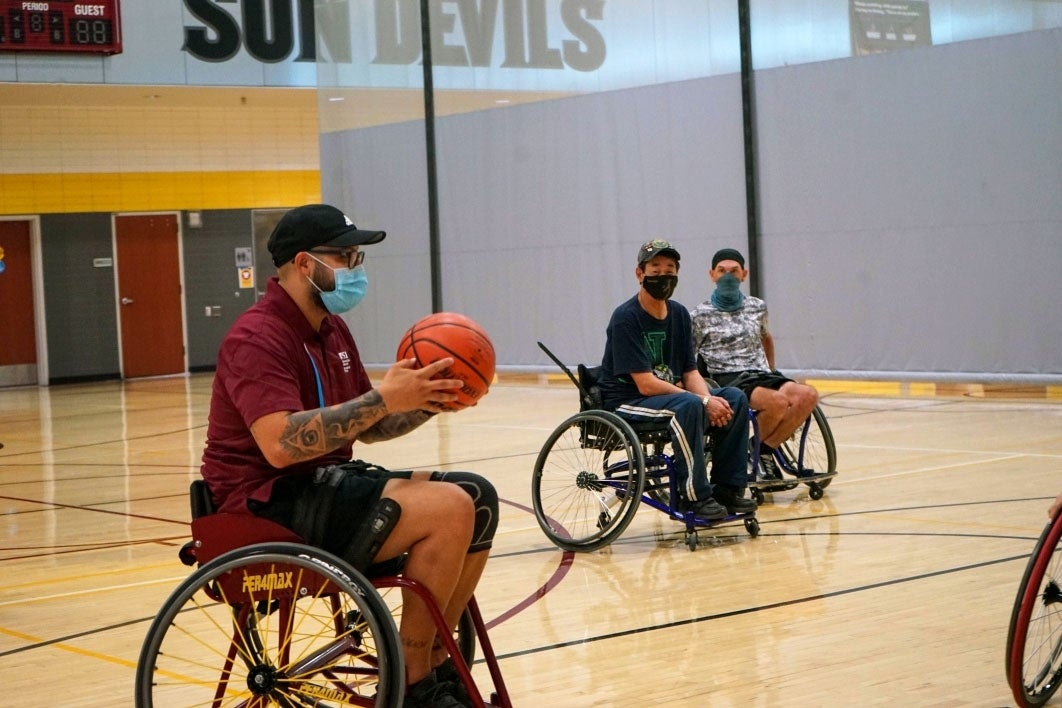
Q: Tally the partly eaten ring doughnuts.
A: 0